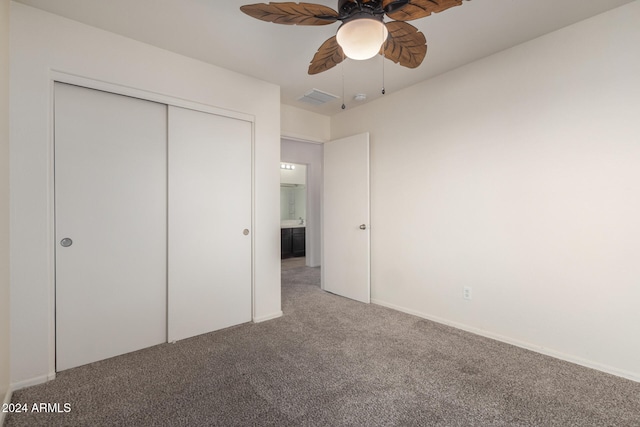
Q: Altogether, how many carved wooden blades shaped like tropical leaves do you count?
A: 4